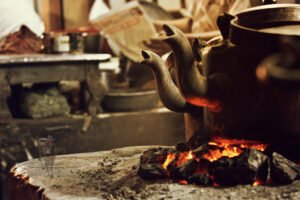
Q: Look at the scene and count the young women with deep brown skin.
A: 0